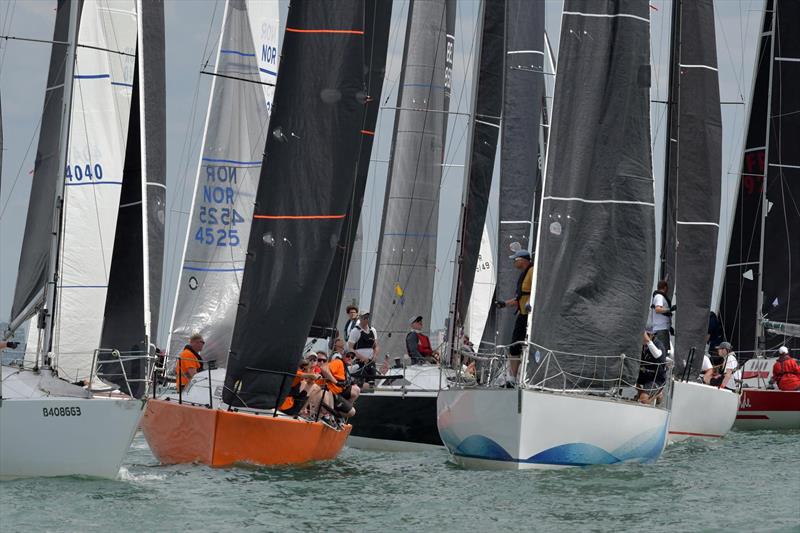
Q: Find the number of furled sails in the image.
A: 0